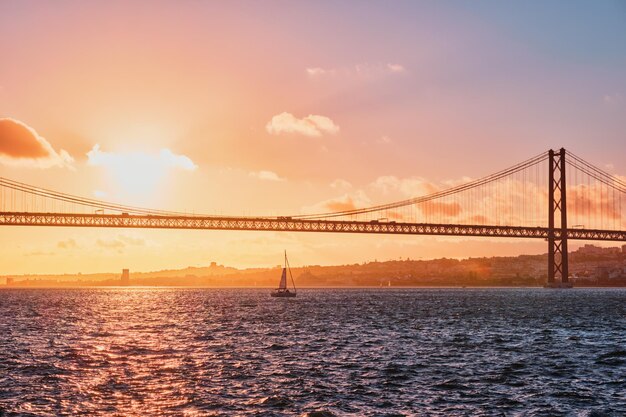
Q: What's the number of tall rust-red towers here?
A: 1